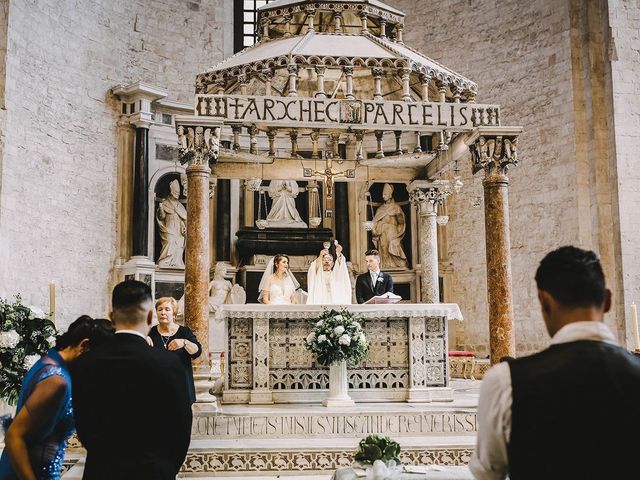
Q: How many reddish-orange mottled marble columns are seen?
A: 2